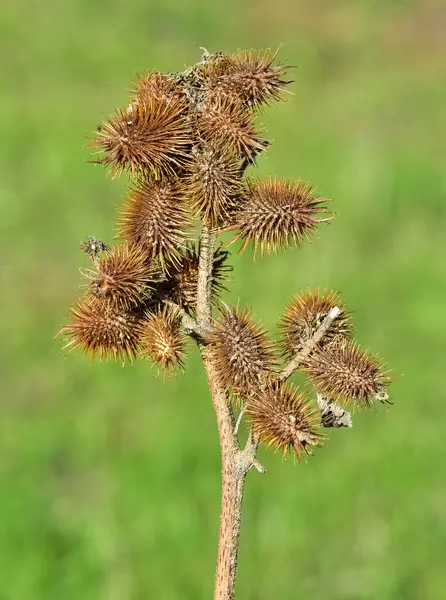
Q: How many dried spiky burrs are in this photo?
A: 15